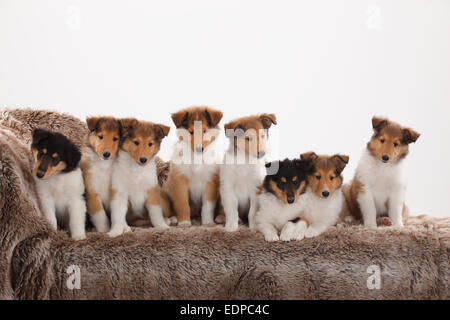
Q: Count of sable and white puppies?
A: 6